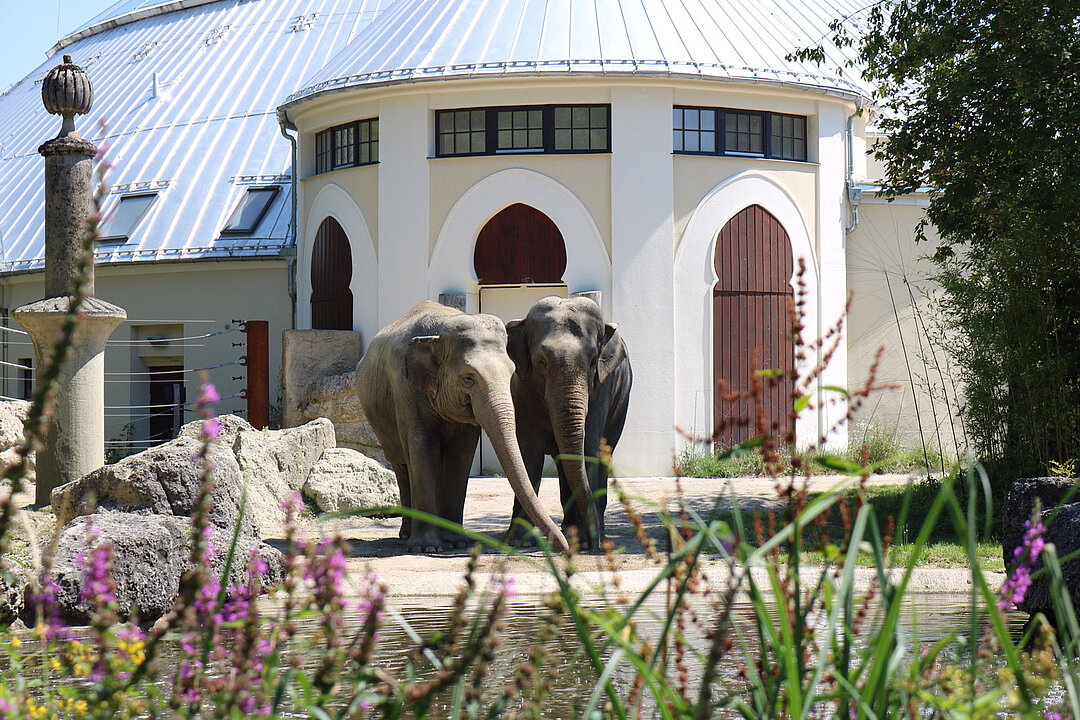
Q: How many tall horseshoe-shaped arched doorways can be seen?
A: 3